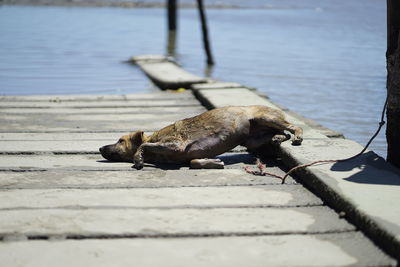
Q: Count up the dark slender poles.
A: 2